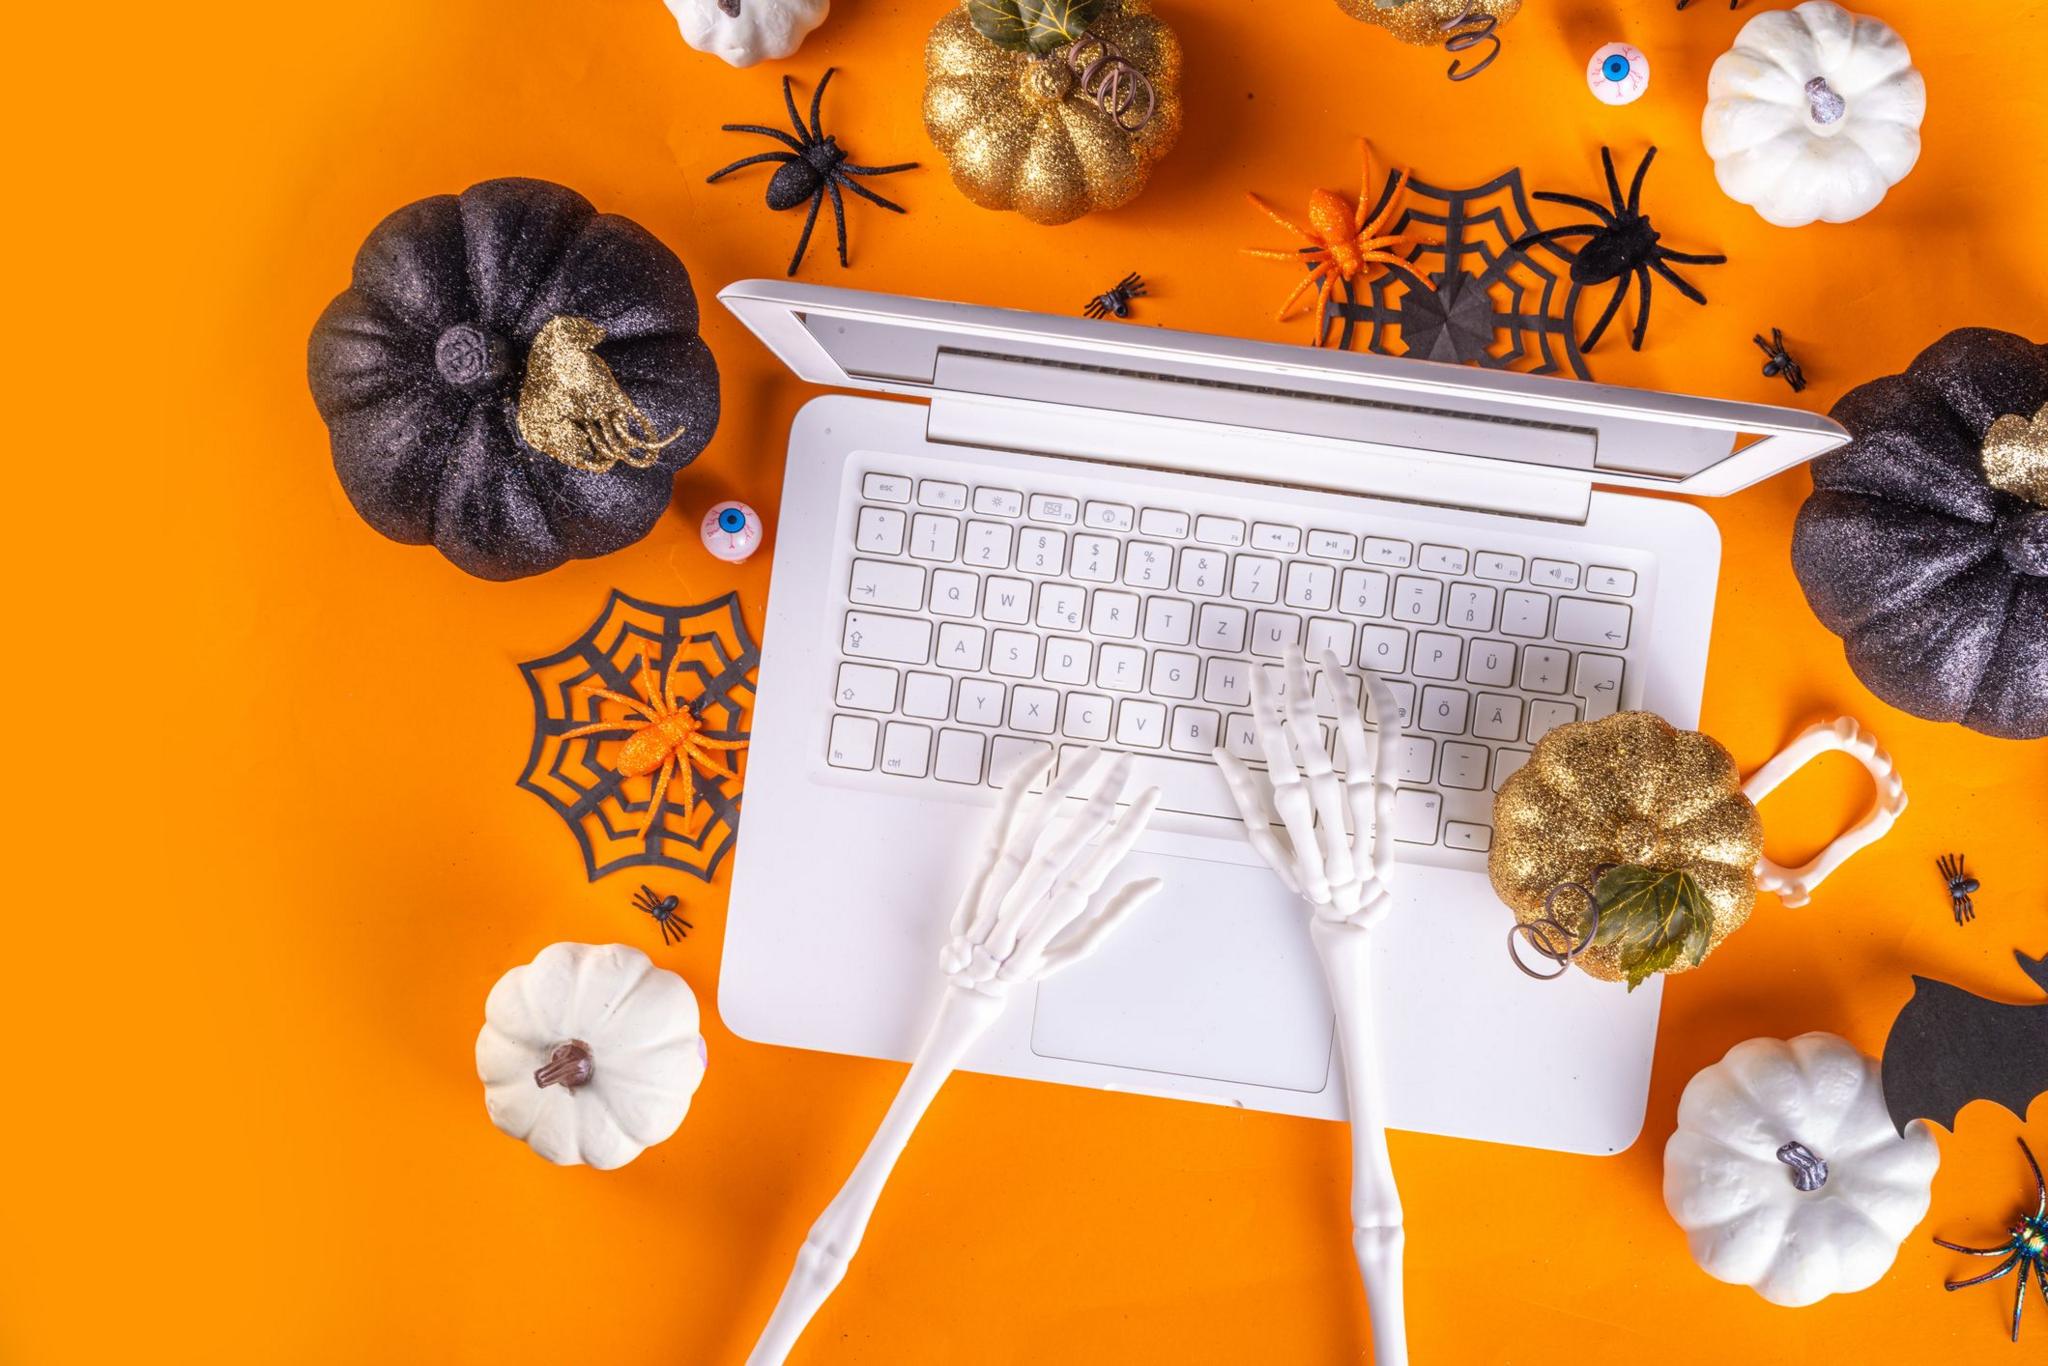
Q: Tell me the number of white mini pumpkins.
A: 4